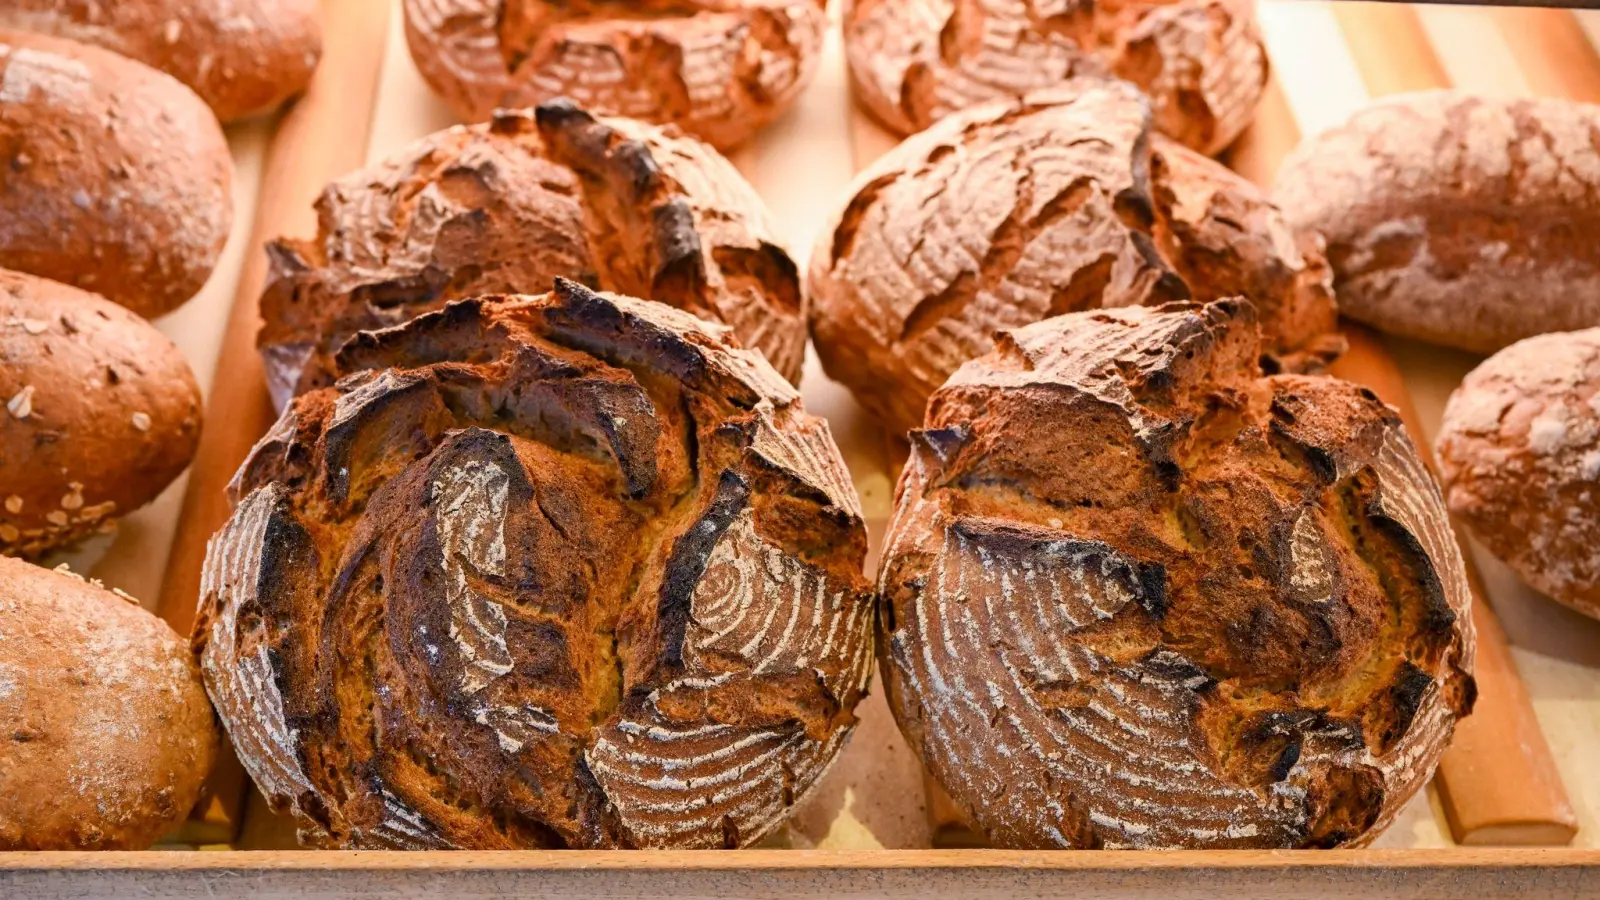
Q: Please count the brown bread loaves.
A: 12